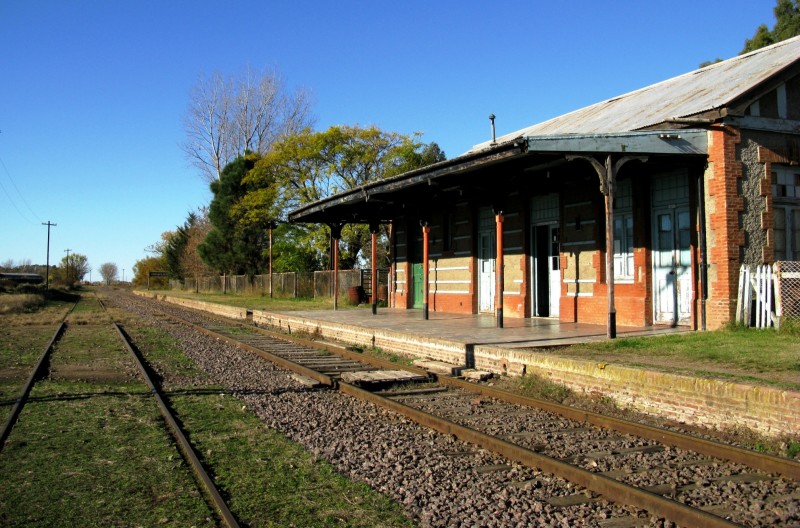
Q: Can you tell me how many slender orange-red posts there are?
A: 4